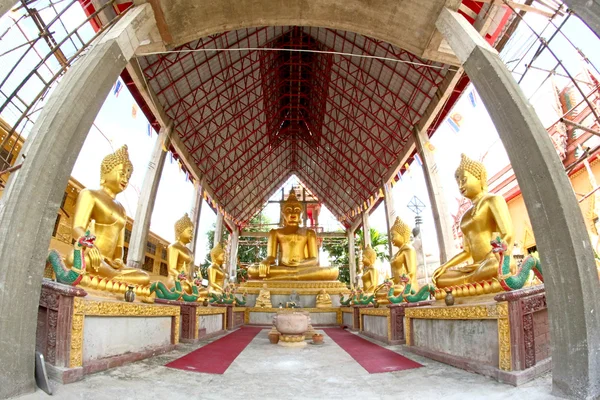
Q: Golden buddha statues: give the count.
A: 7